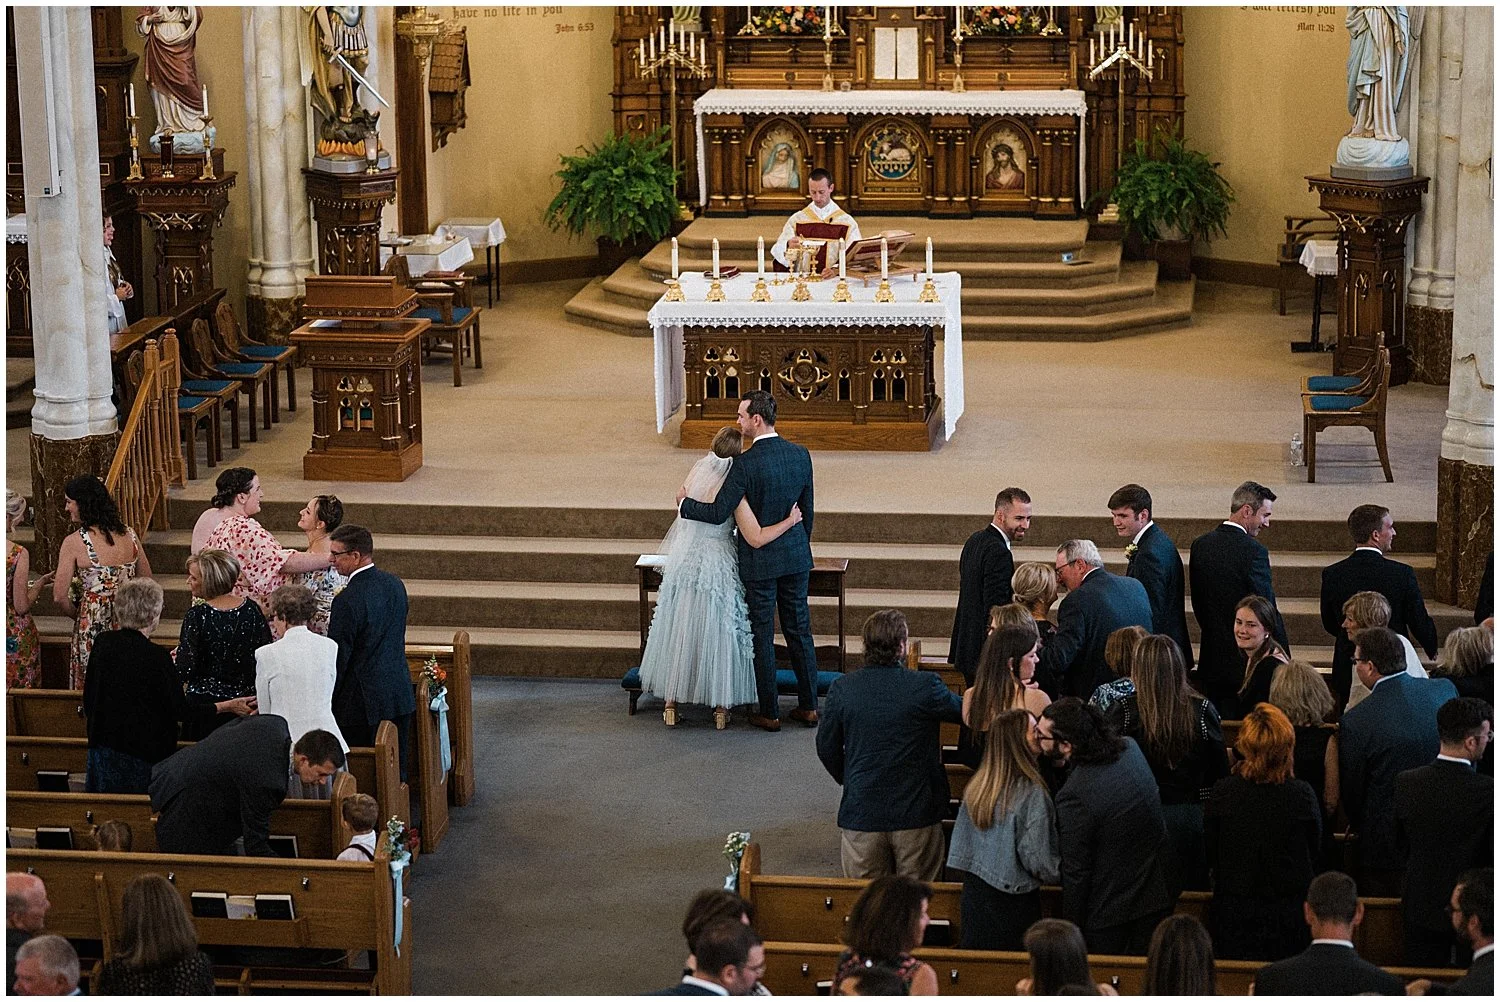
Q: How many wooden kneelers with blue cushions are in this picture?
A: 1